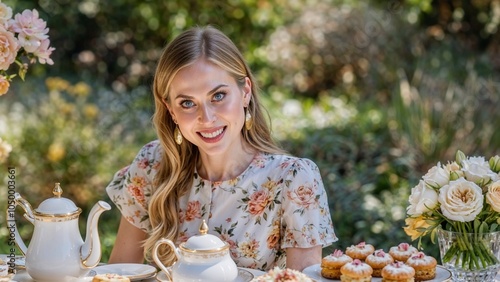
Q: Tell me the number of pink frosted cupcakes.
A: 7